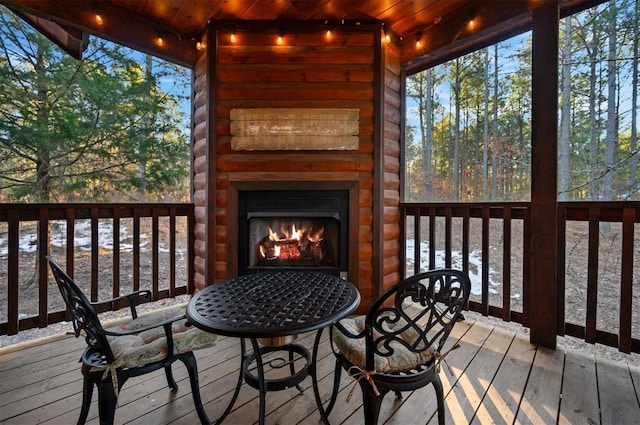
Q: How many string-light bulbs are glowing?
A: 9